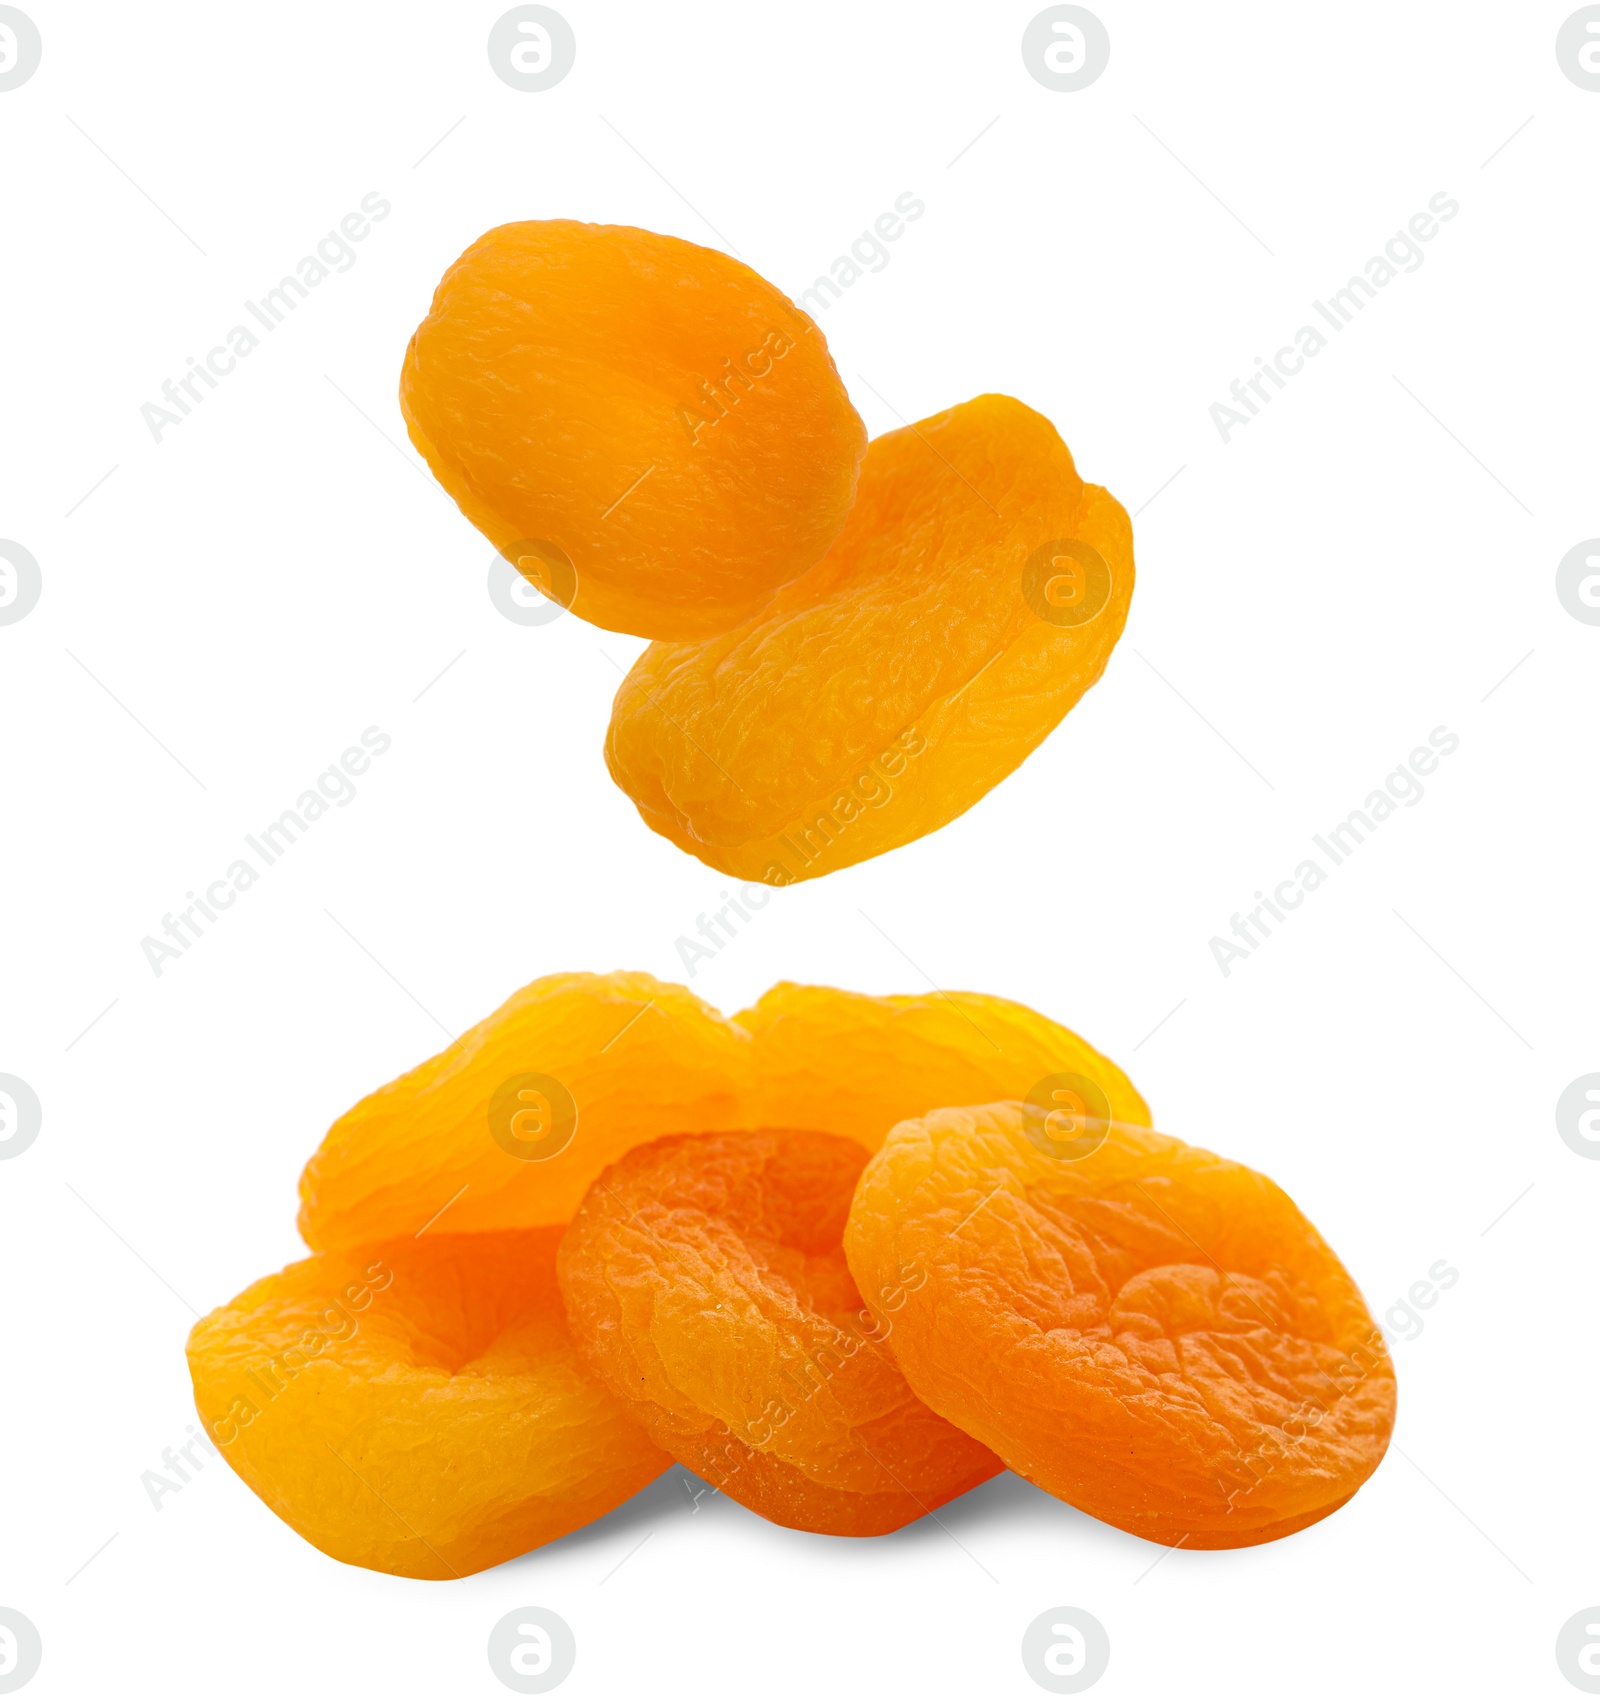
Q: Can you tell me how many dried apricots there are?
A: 7